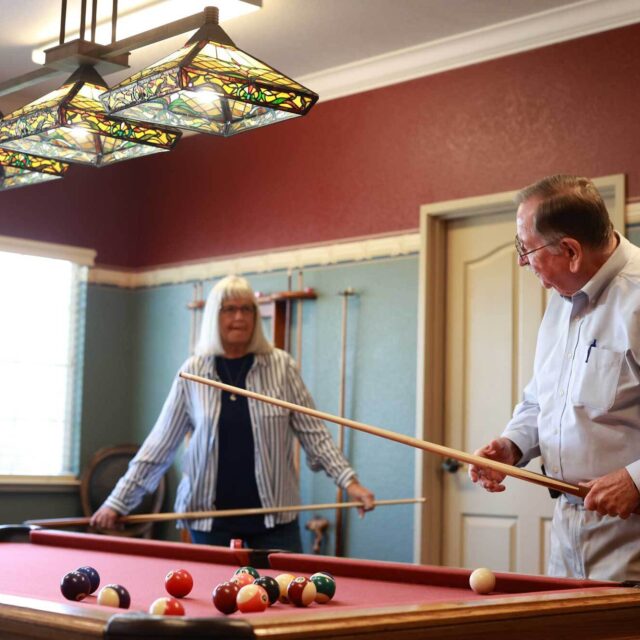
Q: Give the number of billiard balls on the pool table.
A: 14